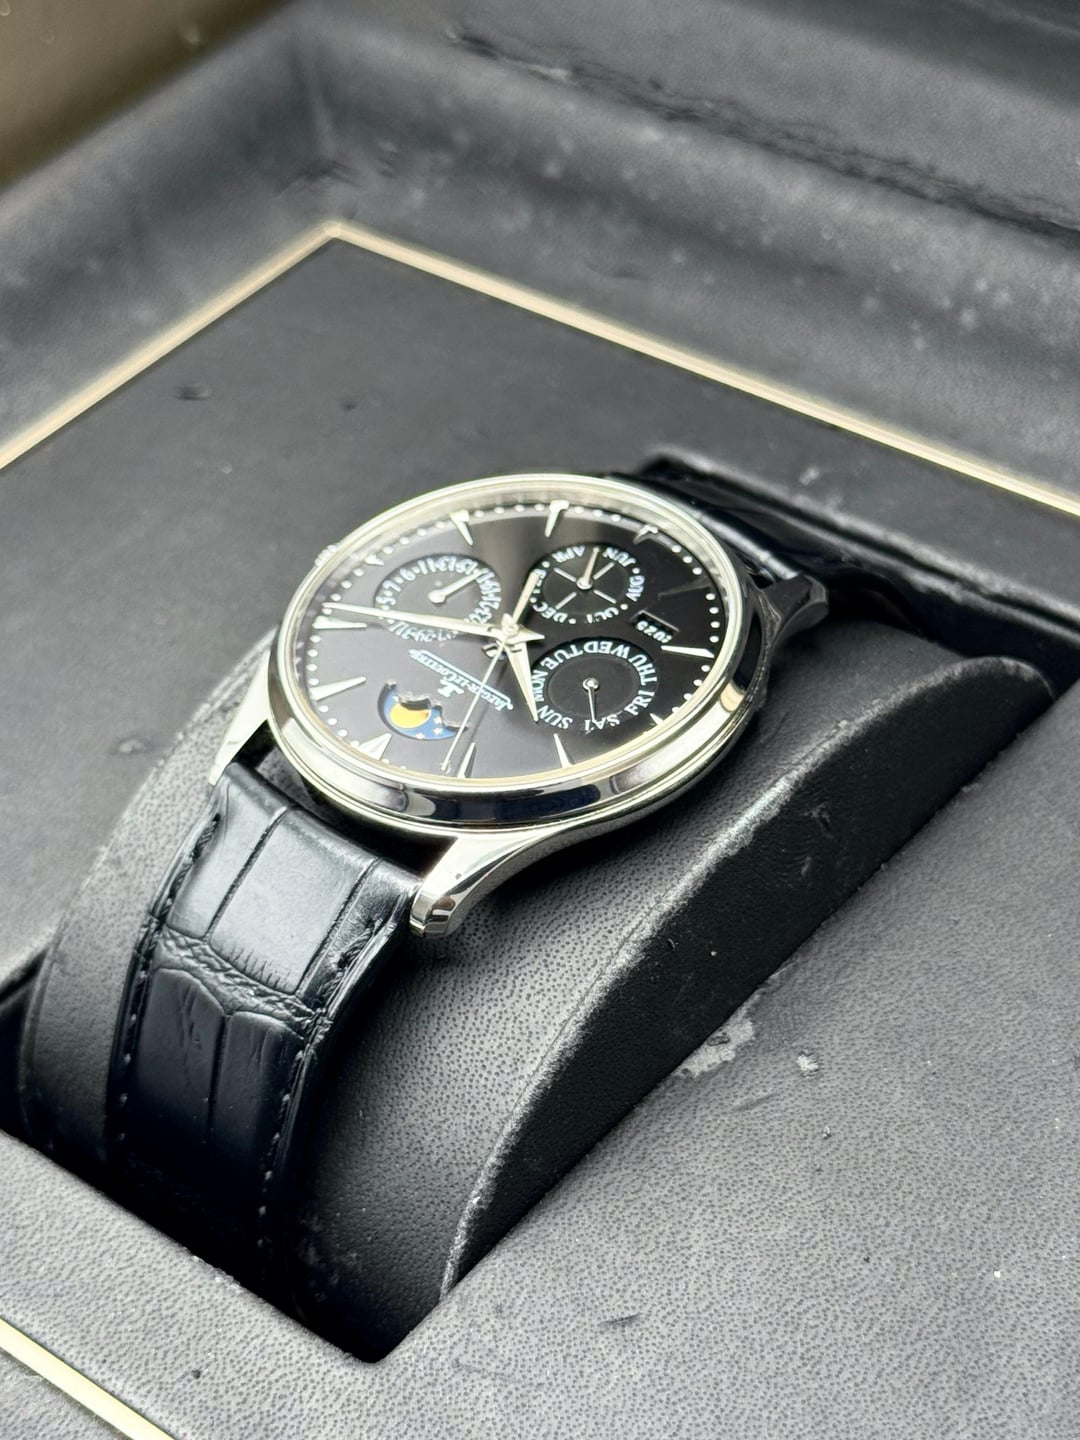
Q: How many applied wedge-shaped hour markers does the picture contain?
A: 12